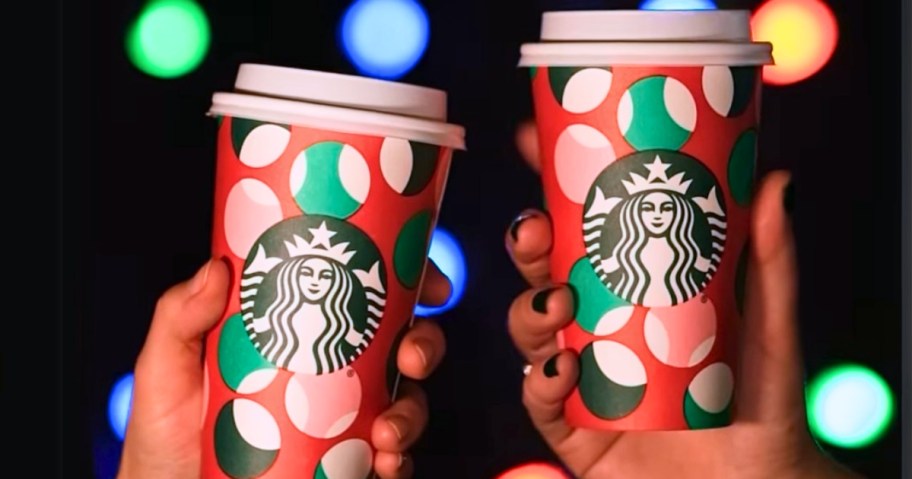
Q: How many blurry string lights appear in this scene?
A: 8